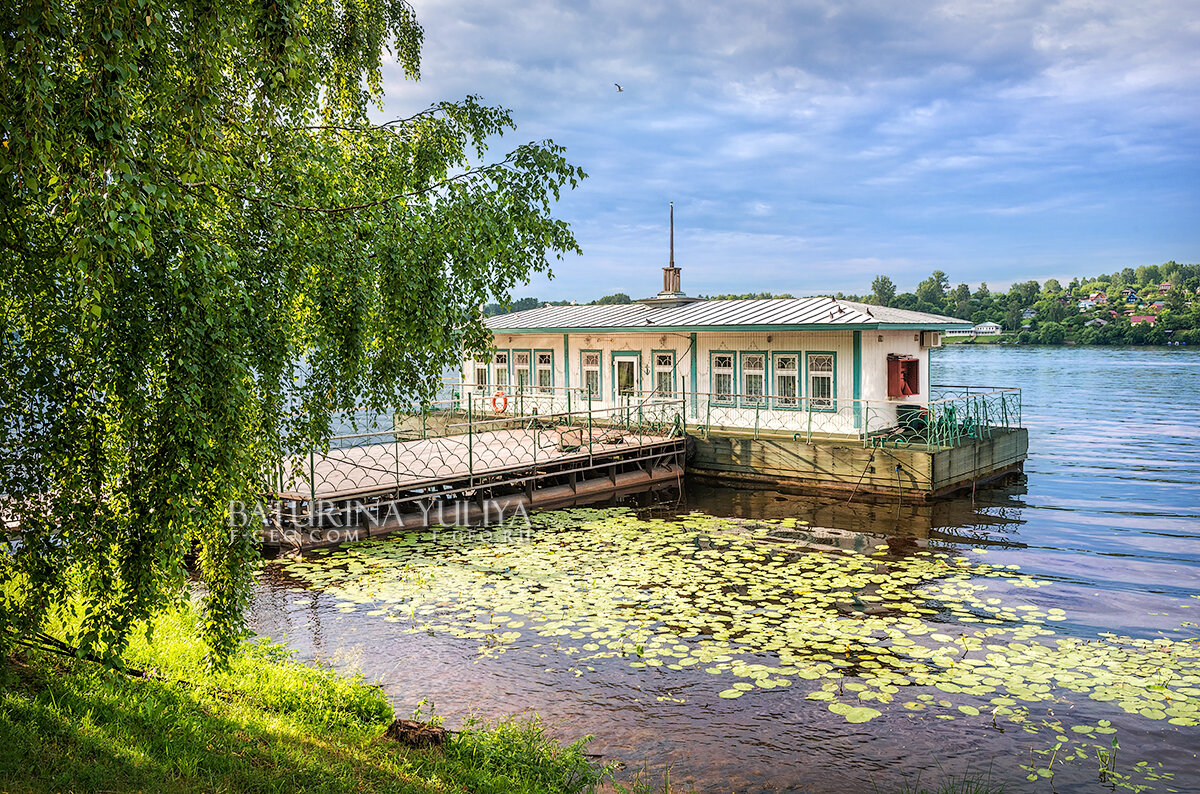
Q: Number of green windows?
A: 10